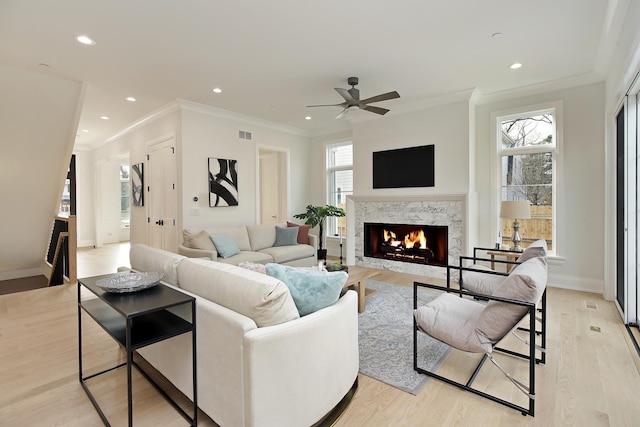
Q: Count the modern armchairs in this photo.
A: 2